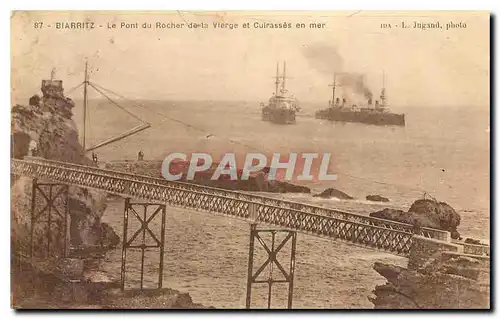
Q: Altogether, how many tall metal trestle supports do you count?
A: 3